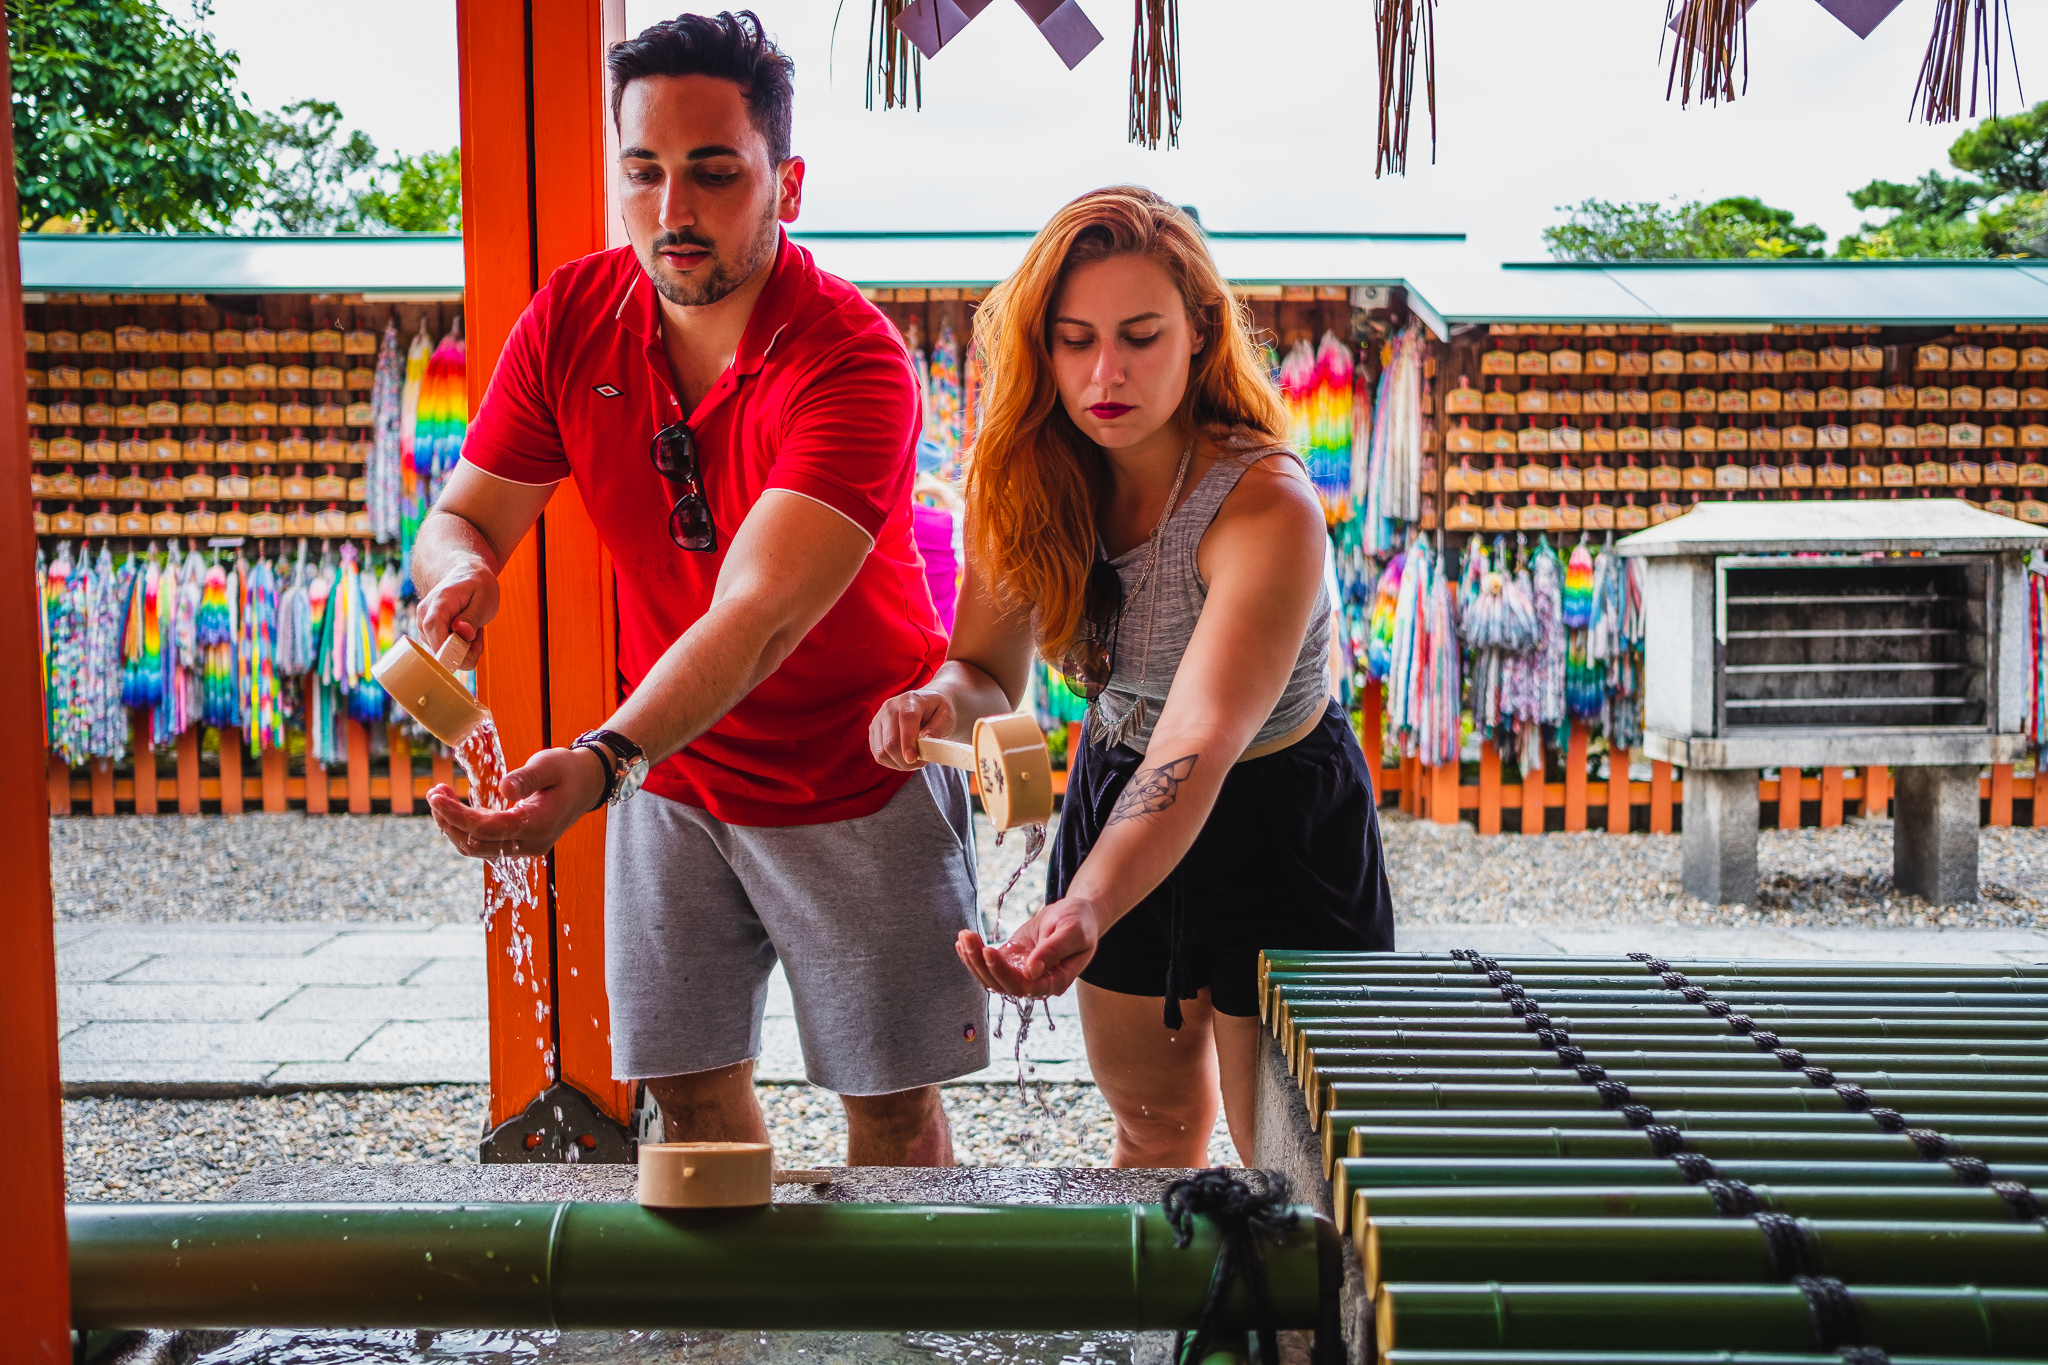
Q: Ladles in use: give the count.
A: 2